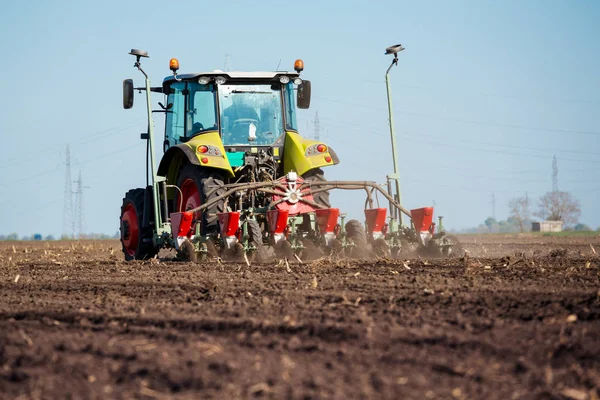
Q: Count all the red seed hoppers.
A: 6